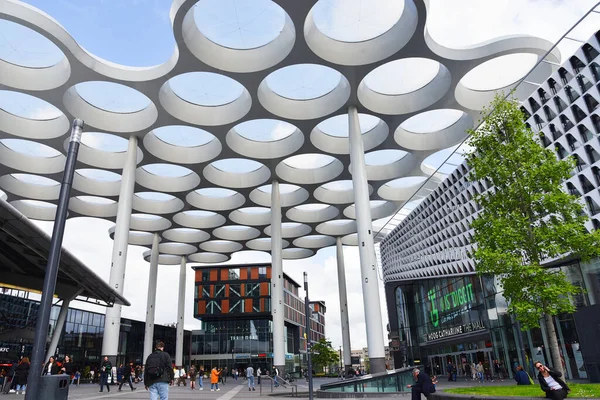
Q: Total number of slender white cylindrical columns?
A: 6